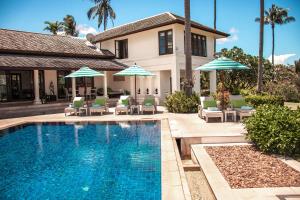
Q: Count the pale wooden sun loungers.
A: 6